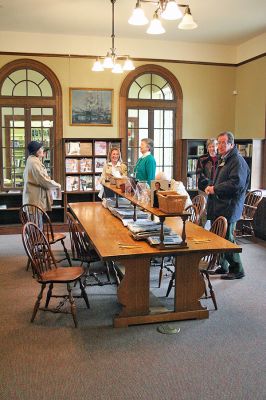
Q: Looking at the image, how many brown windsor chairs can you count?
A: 7